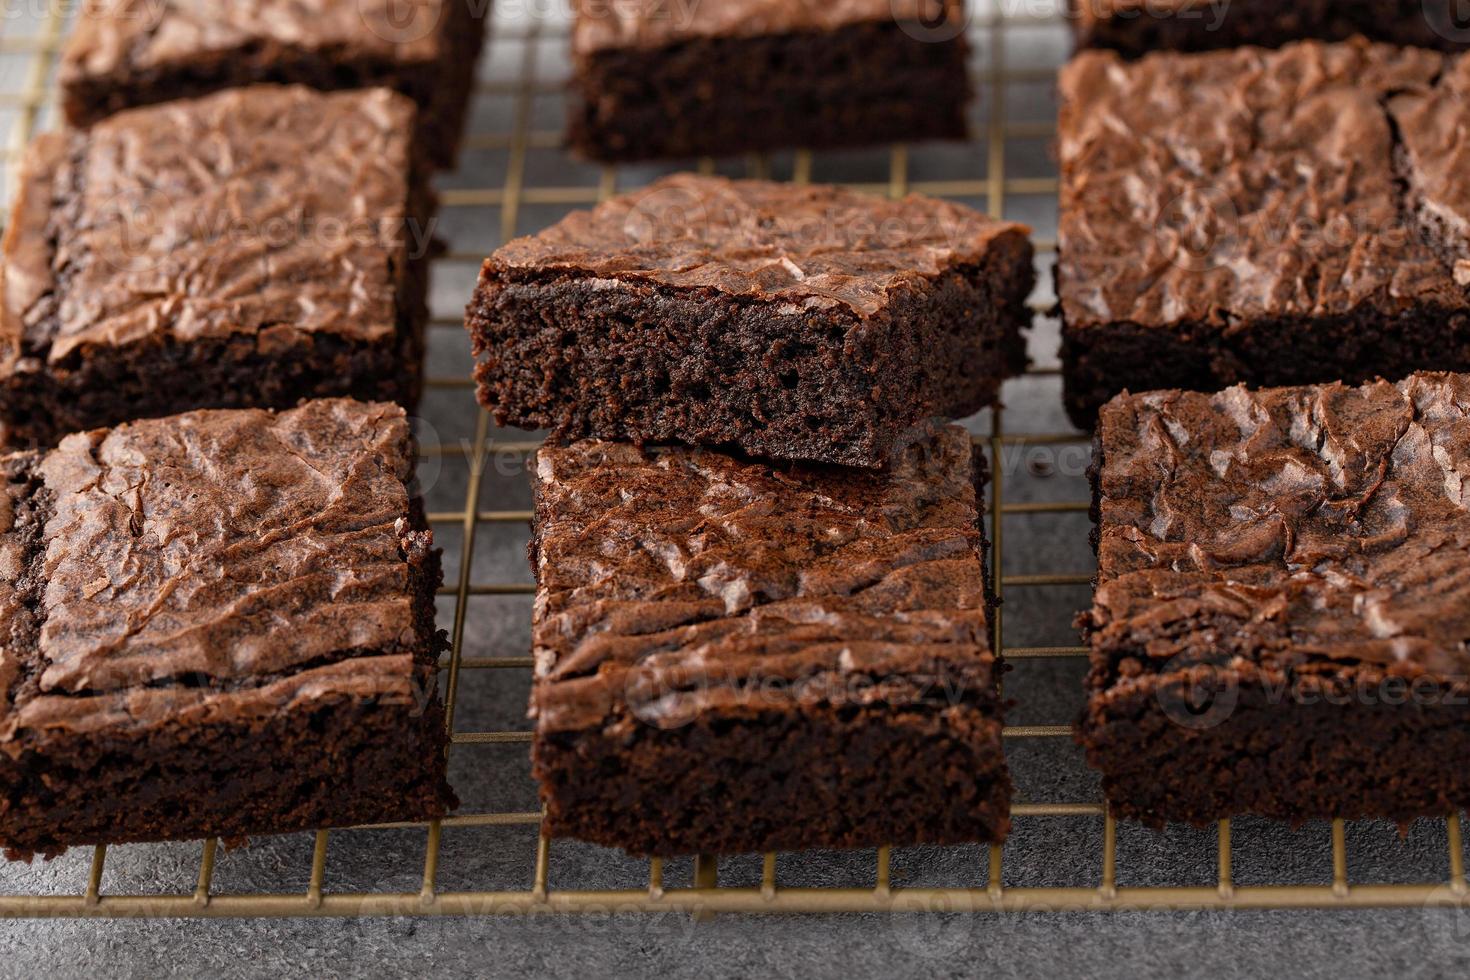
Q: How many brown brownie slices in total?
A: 9